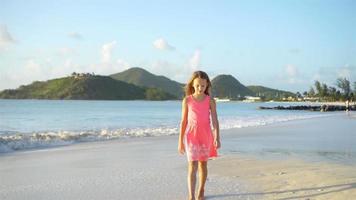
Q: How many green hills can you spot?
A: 4